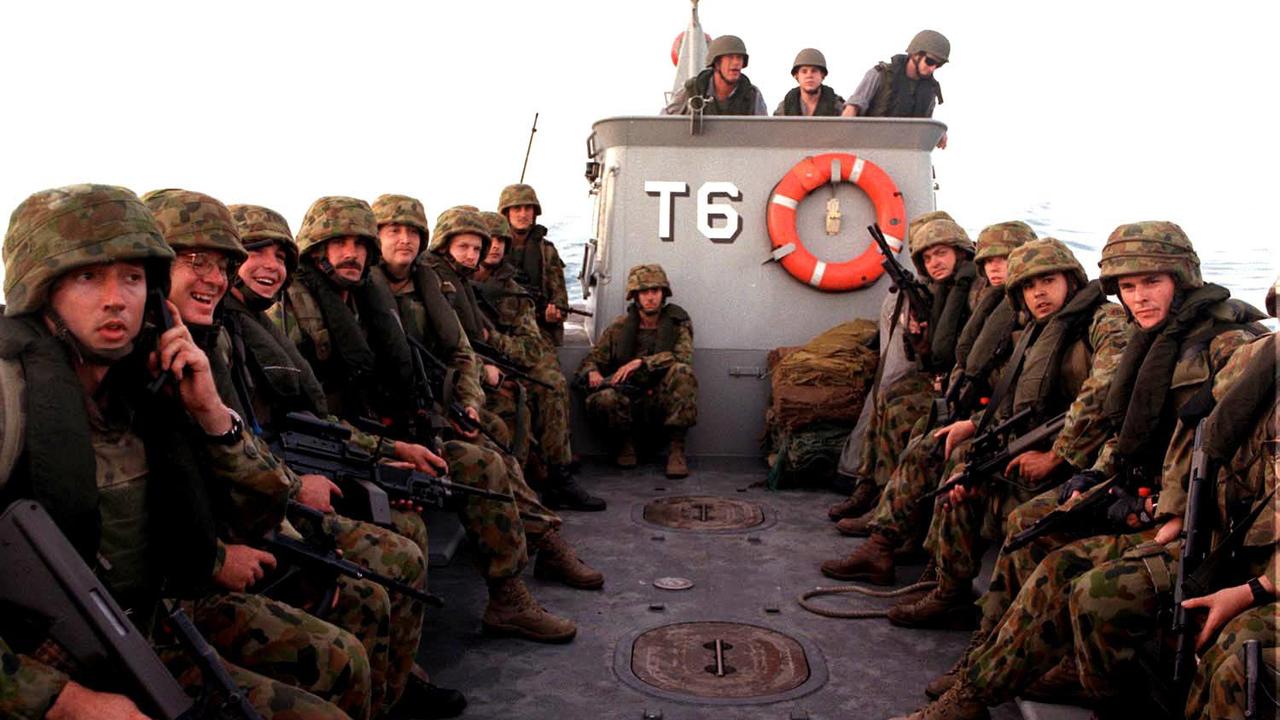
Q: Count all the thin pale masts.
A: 1